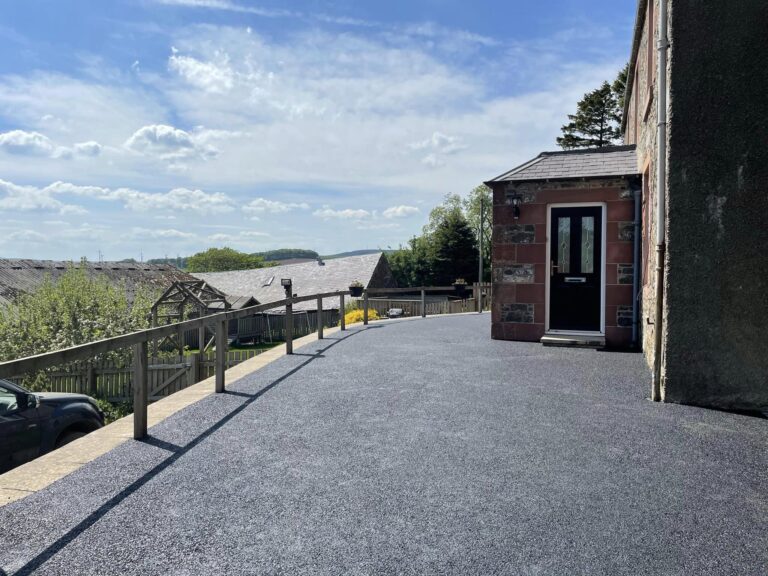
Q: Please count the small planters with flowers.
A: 2